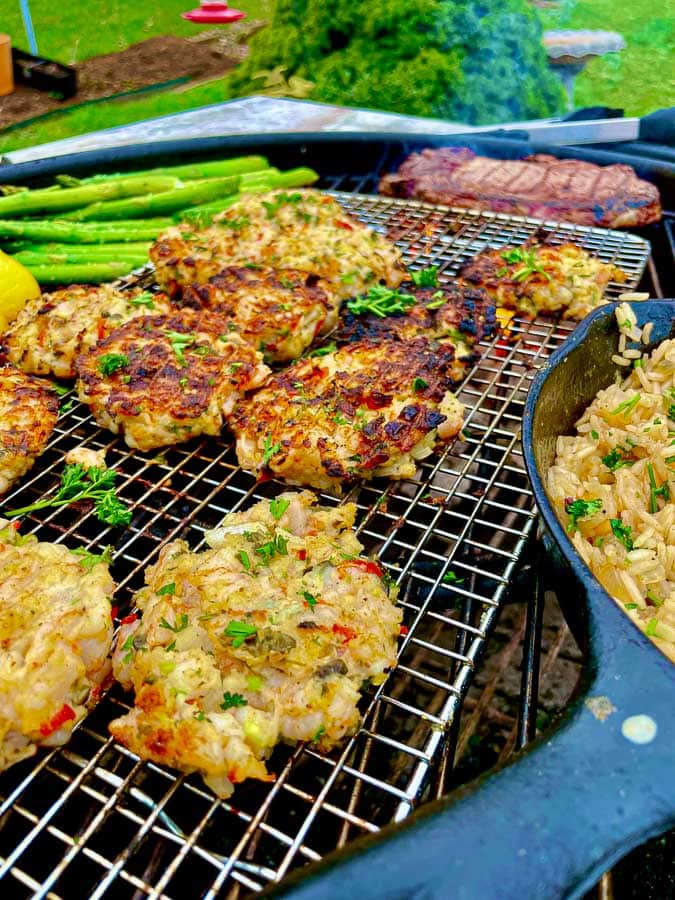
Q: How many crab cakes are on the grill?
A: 10